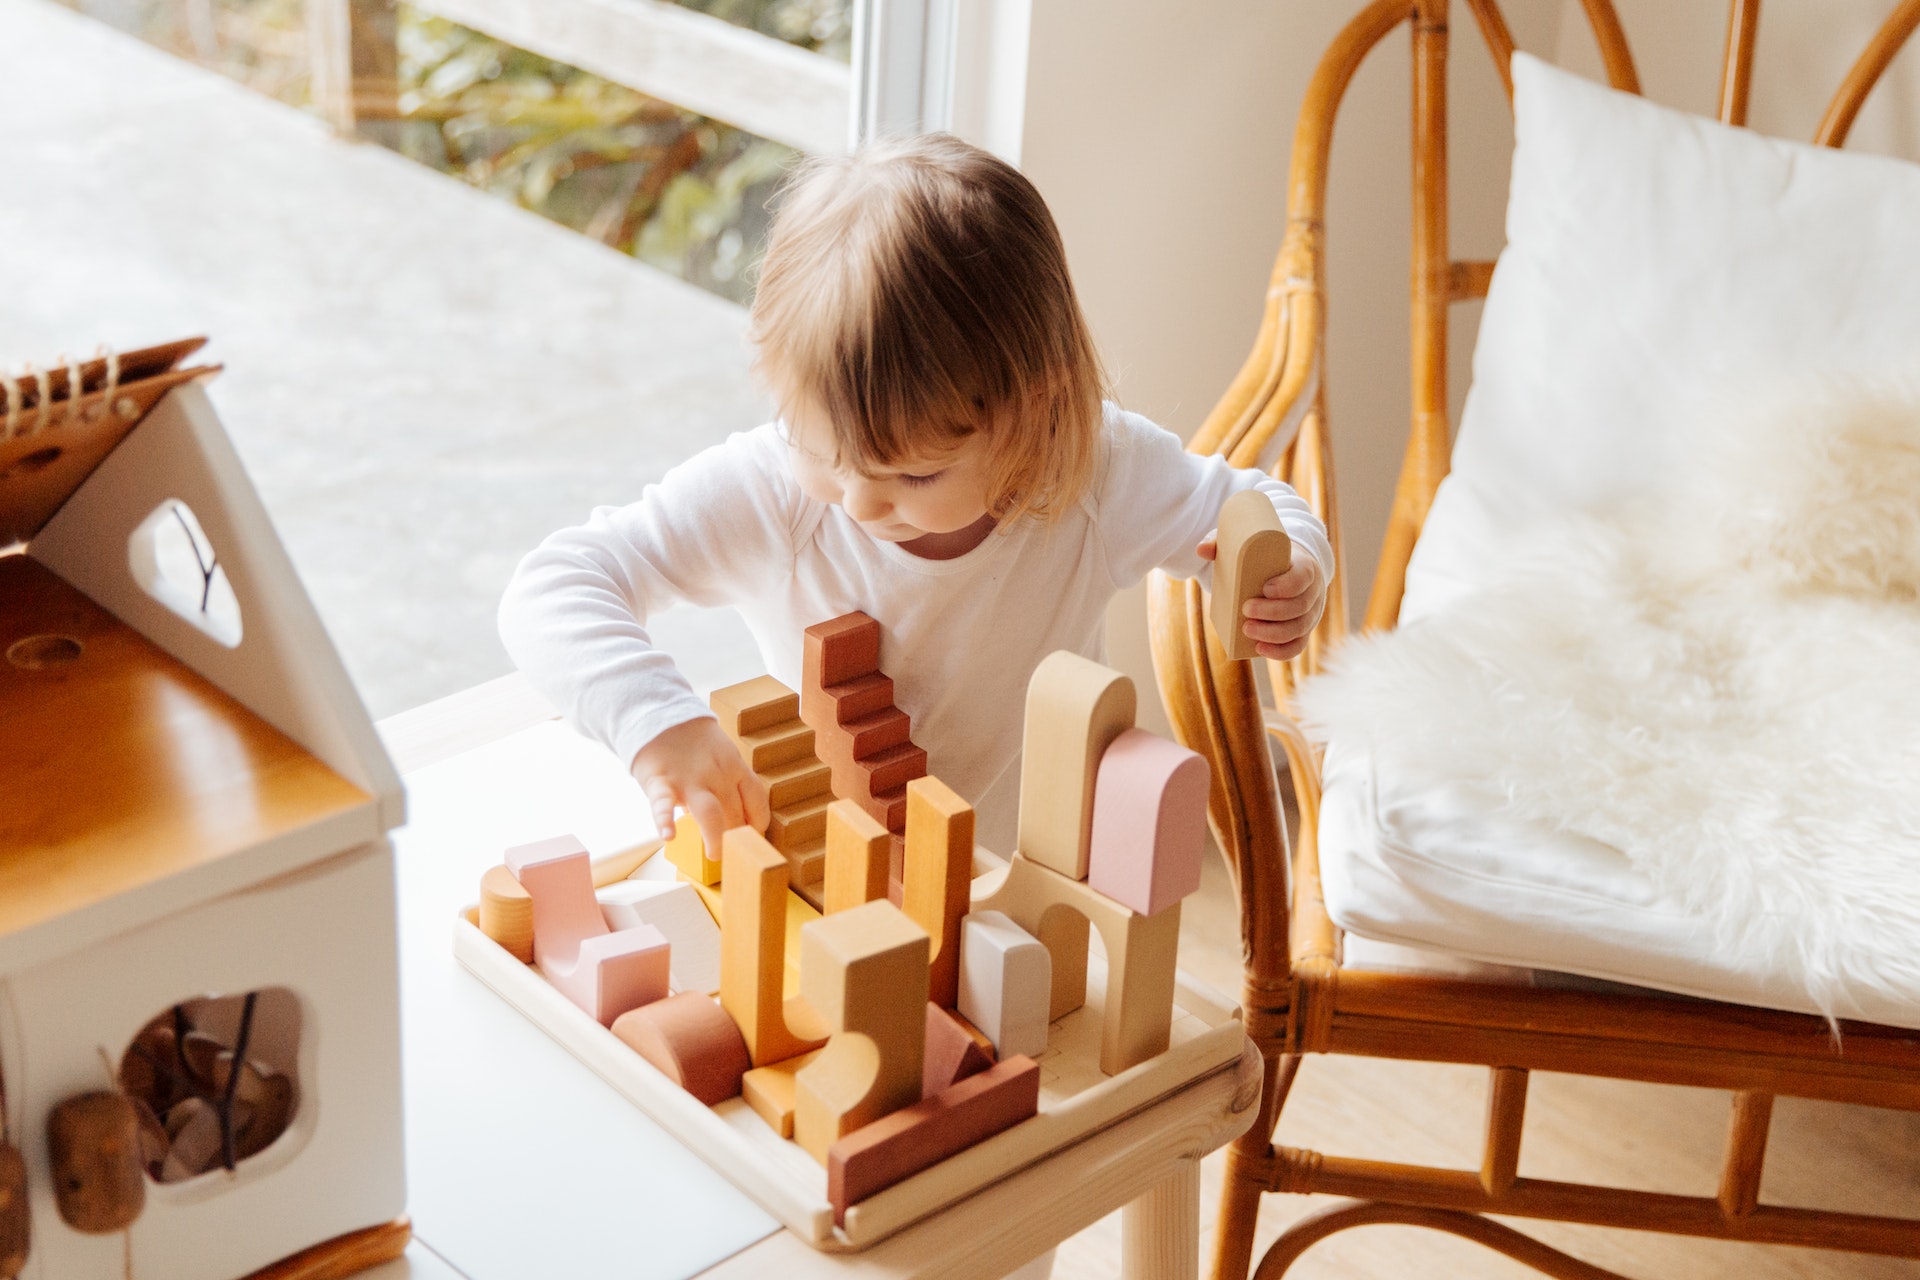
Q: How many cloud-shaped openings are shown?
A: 1